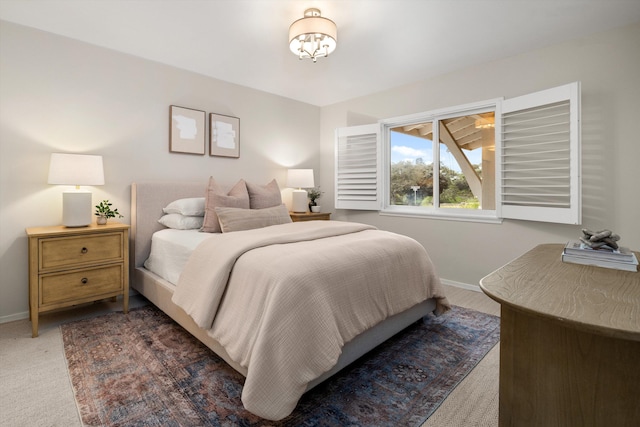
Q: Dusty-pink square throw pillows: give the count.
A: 2